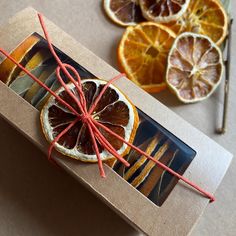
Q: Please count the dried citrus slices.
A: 6